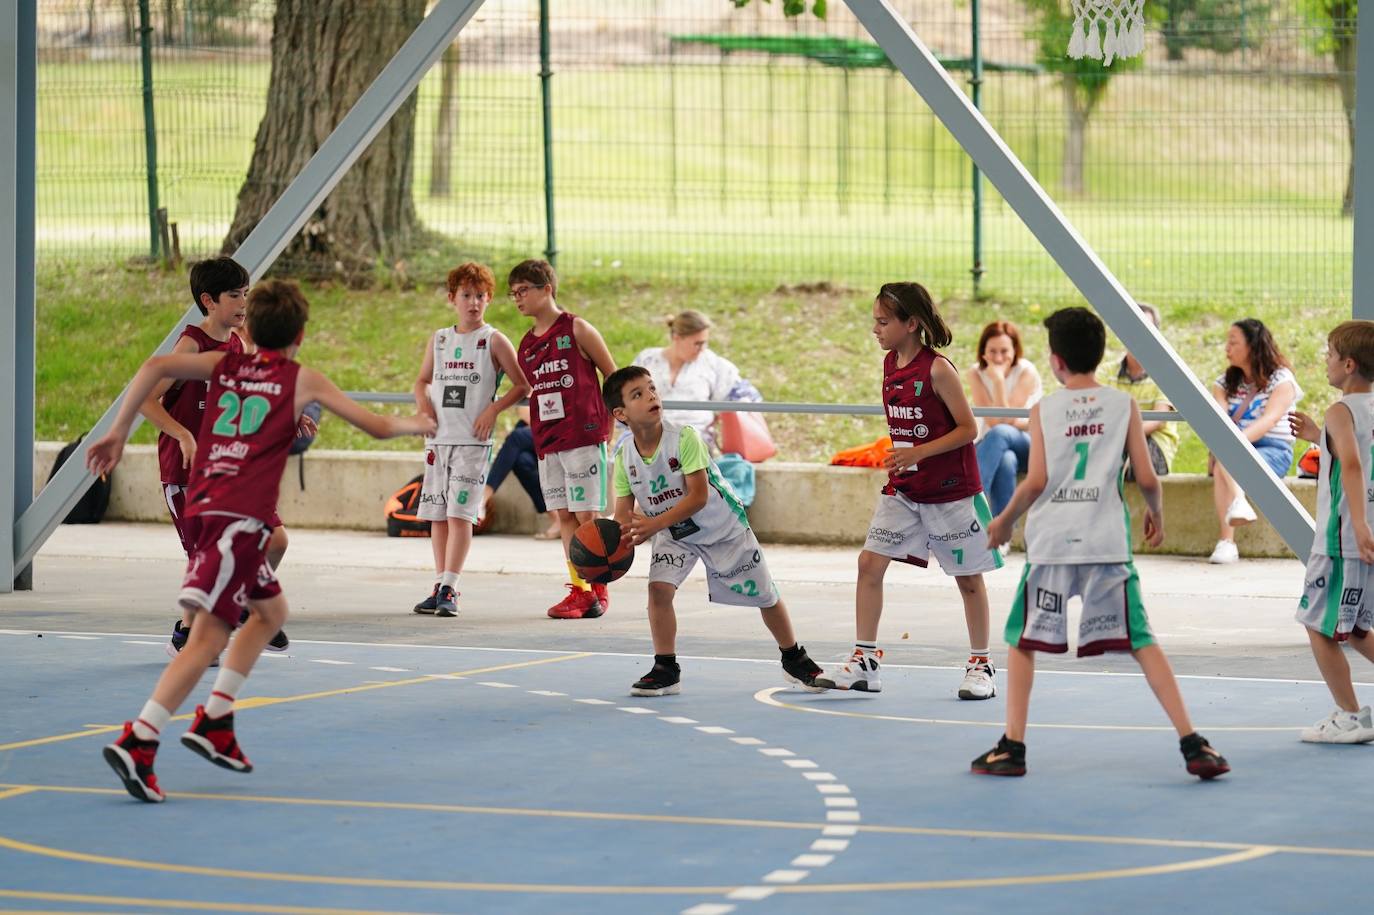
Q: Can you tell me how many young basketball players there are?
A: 8